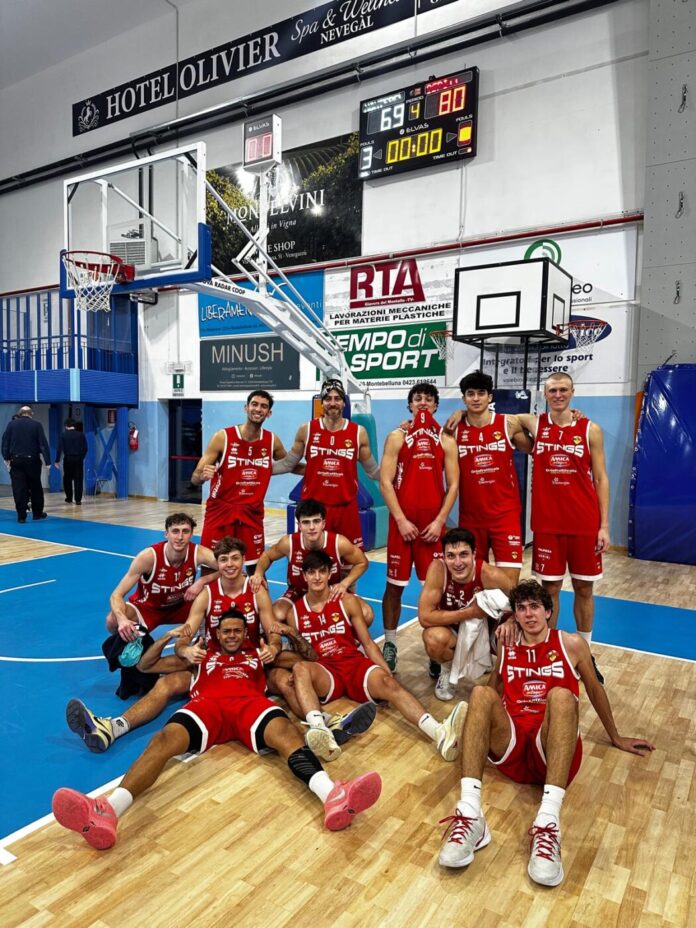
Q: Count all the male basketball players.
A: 12